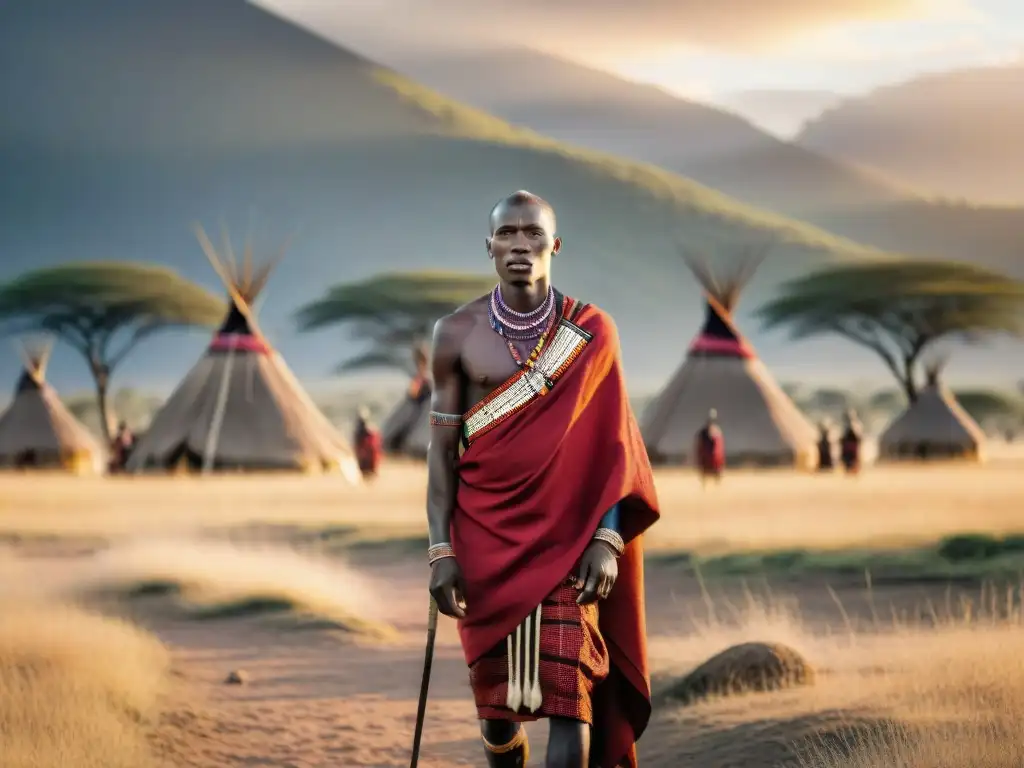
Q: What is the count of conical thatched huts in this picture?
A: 5